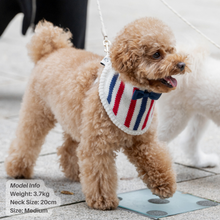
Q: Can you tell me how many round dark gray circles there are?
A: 4